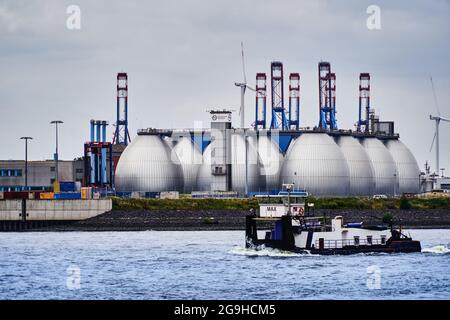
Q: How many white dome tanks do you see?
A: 8